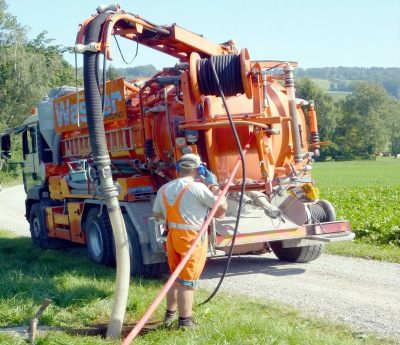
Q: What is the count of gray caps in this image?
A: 1